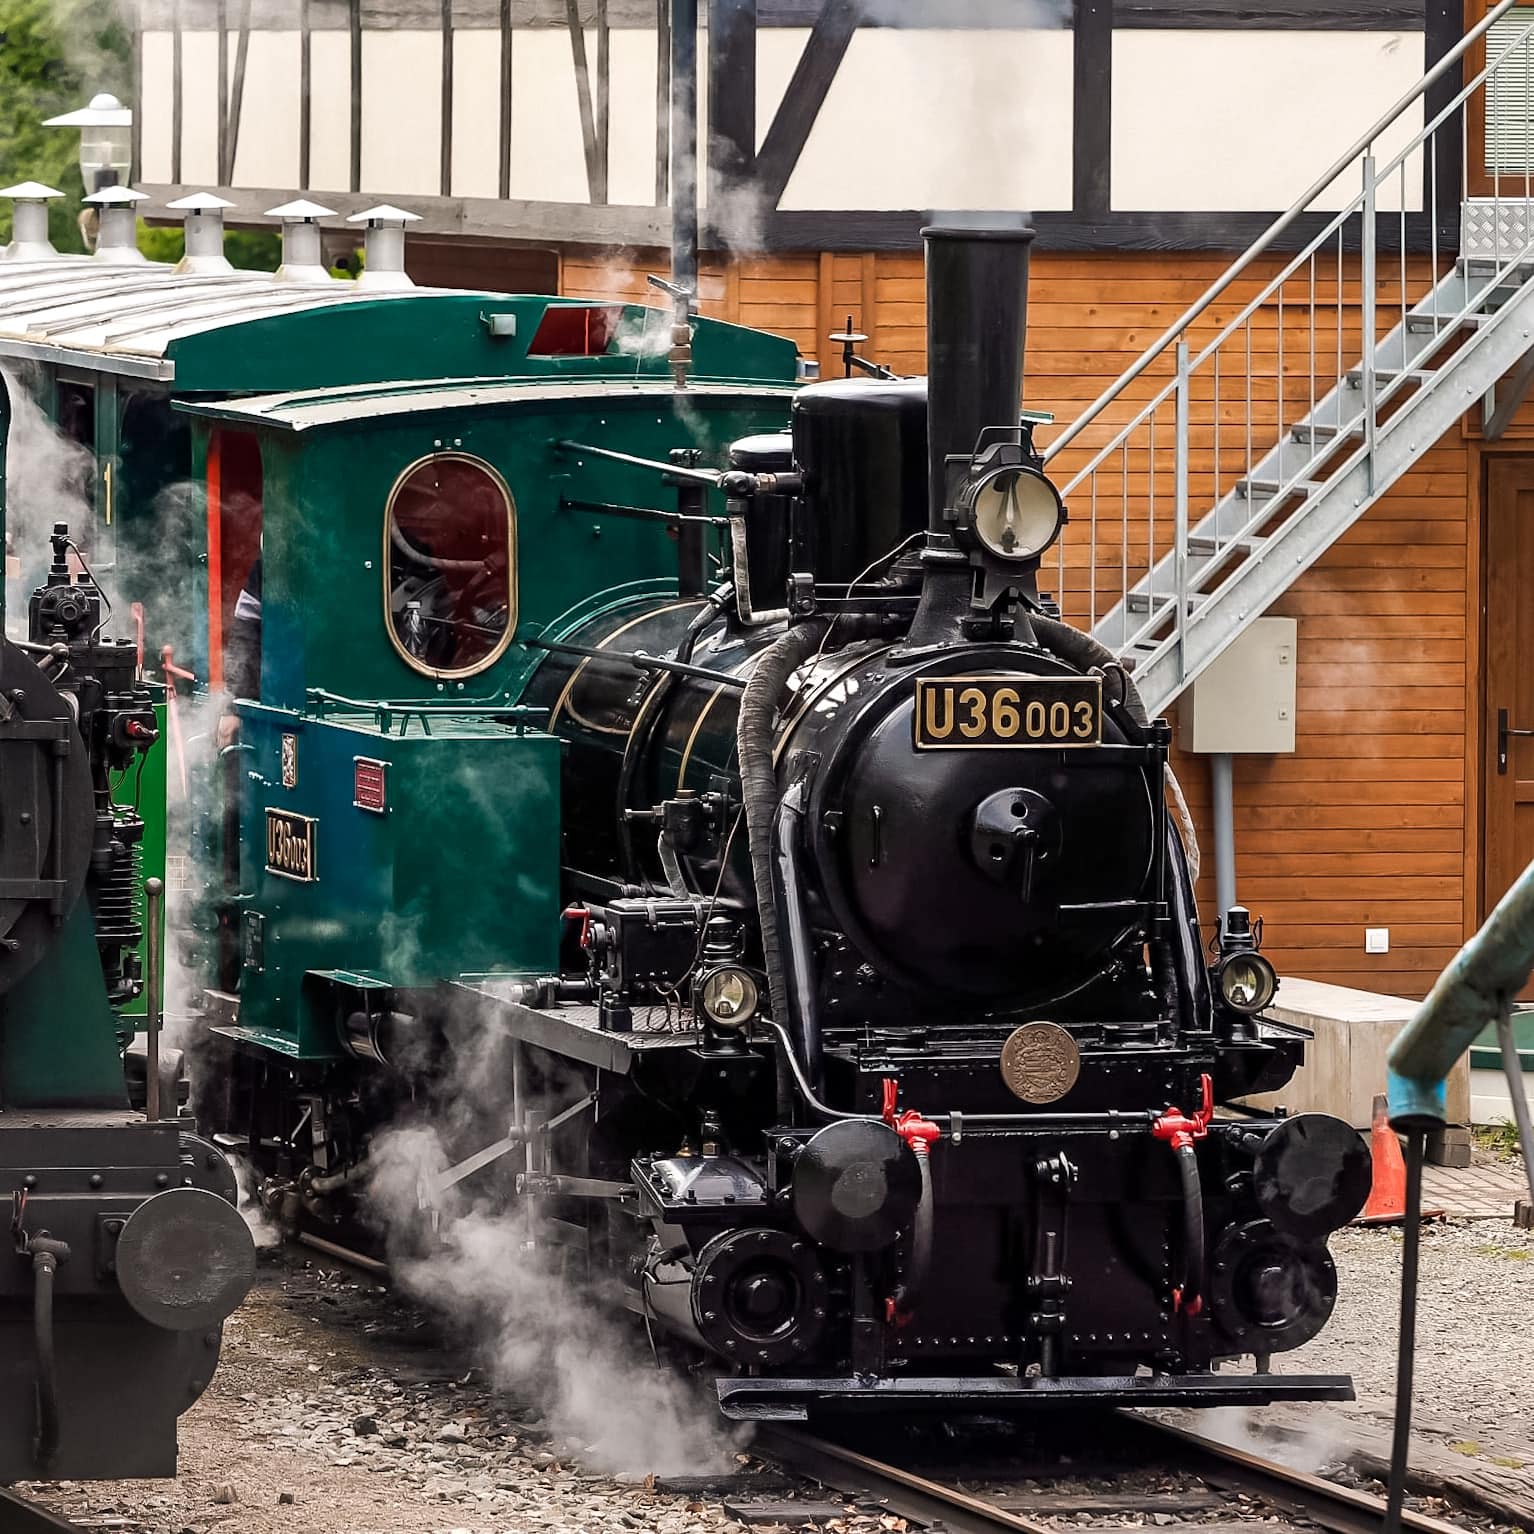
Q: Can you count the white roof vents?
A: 5